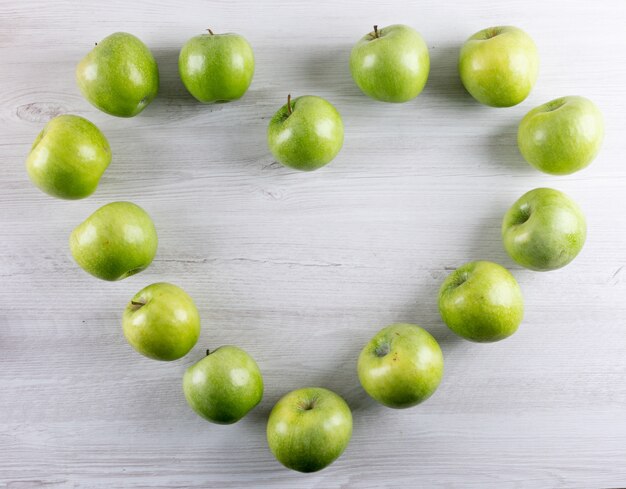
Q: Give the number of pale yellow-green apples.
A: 14